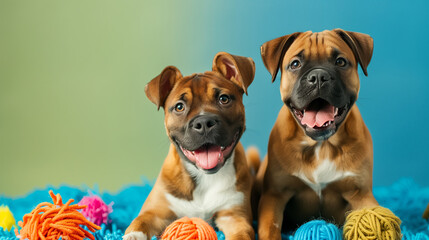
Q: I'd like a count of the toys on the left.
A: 3